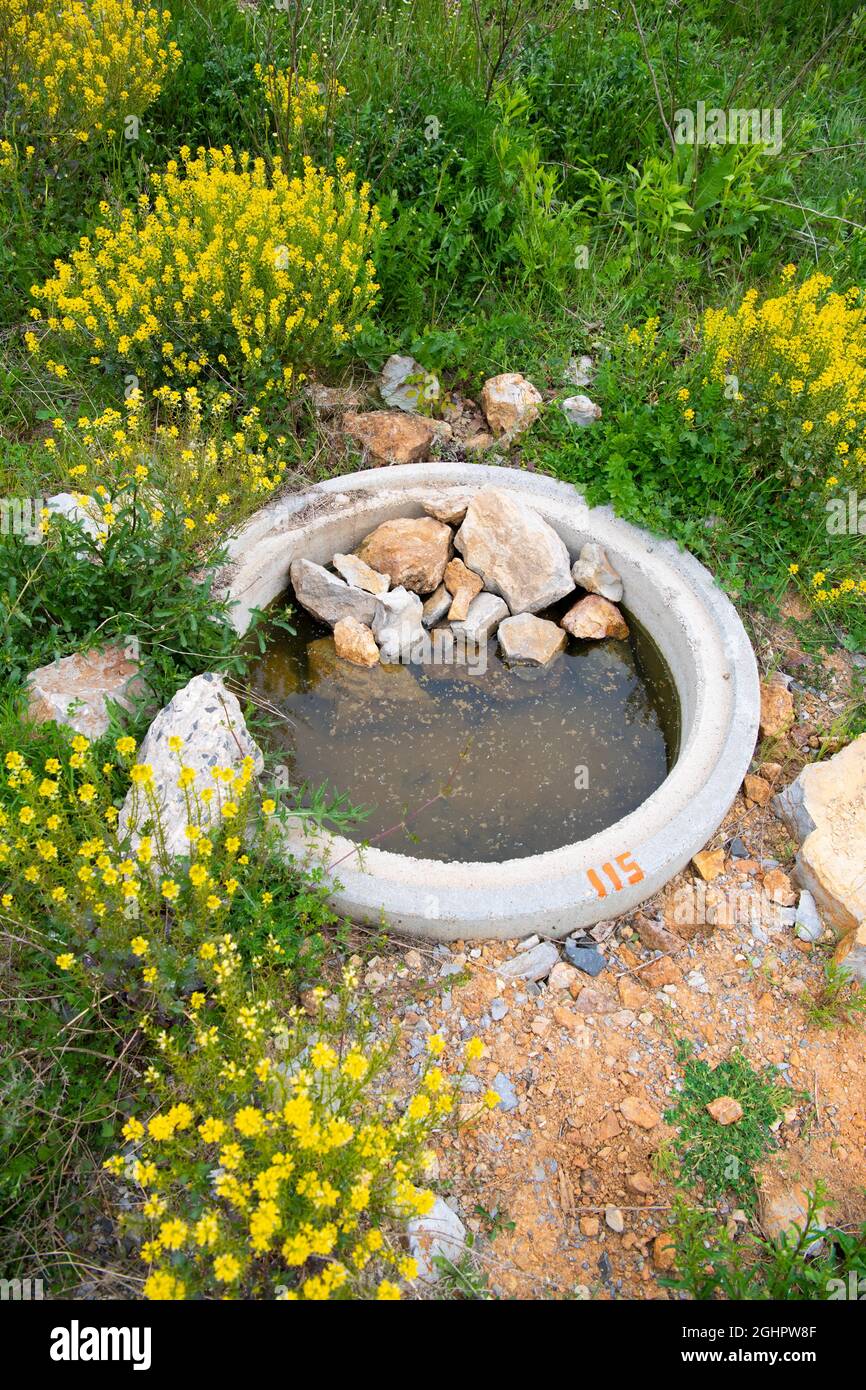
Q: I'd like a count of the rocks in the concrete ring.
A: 13